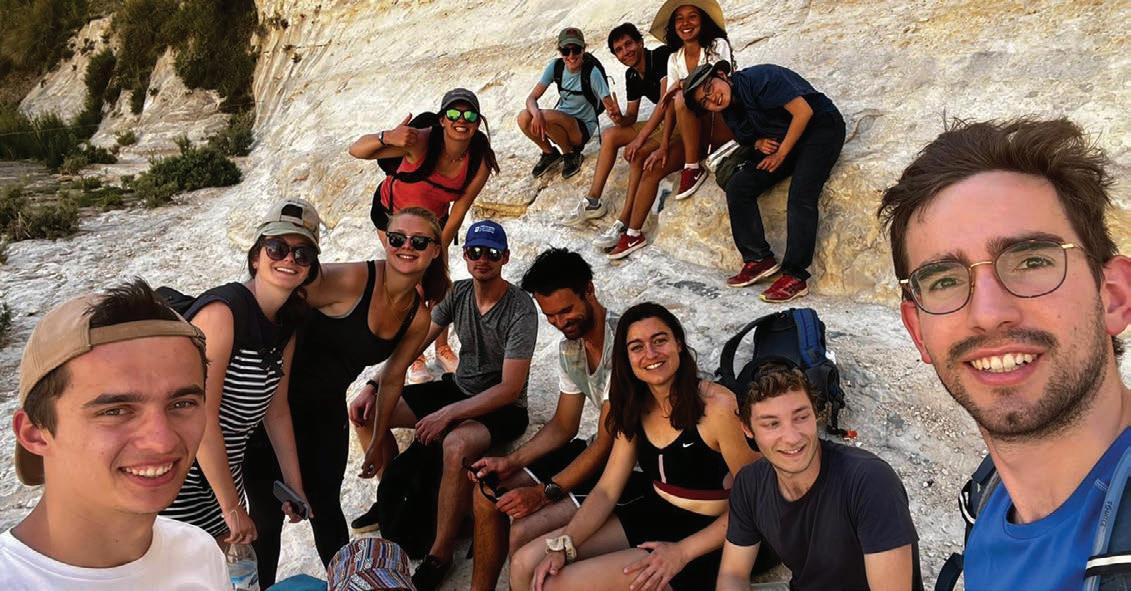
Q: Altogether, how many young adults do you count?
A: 13